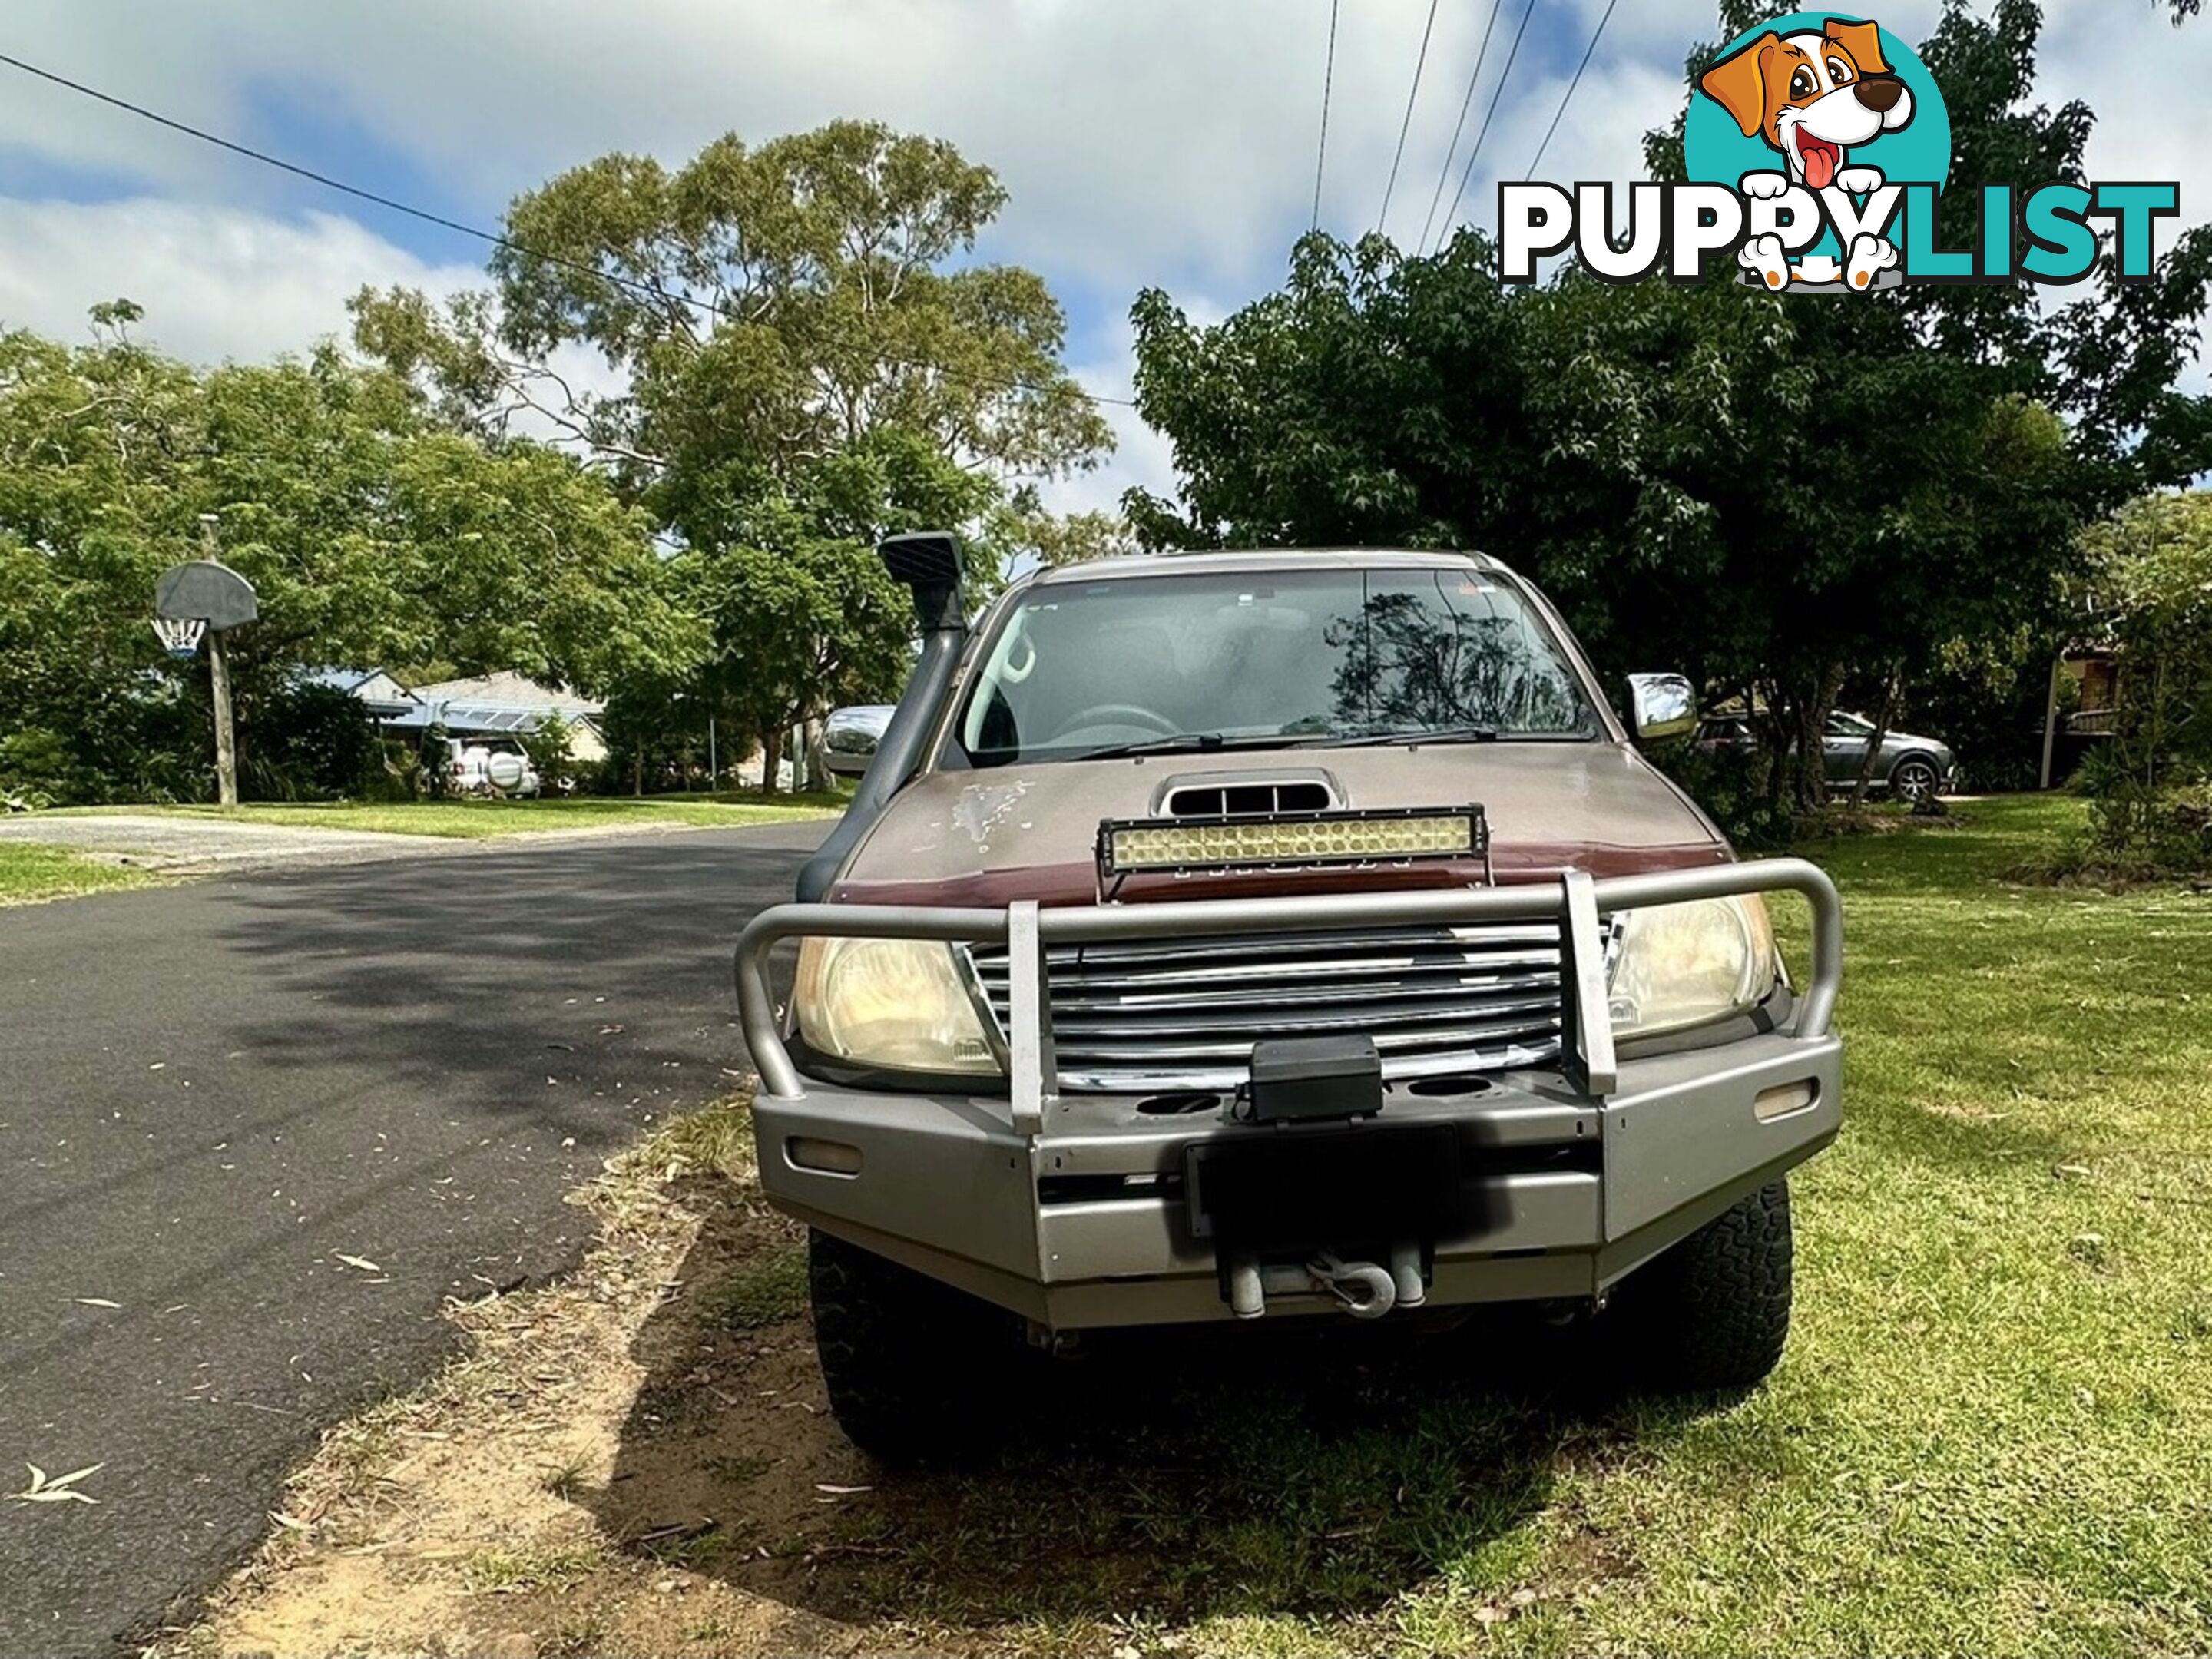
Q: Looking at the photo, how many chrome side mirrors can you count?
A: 2